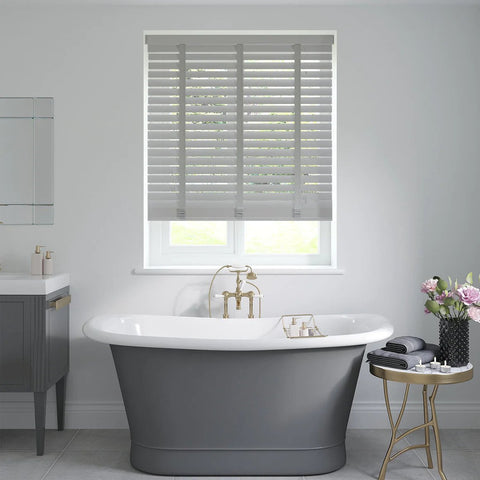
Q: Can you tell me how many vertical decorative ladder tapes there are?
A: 3